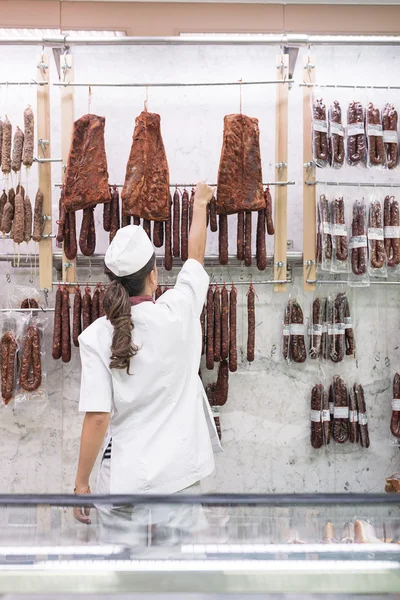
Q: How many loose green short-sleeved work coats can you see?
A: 0